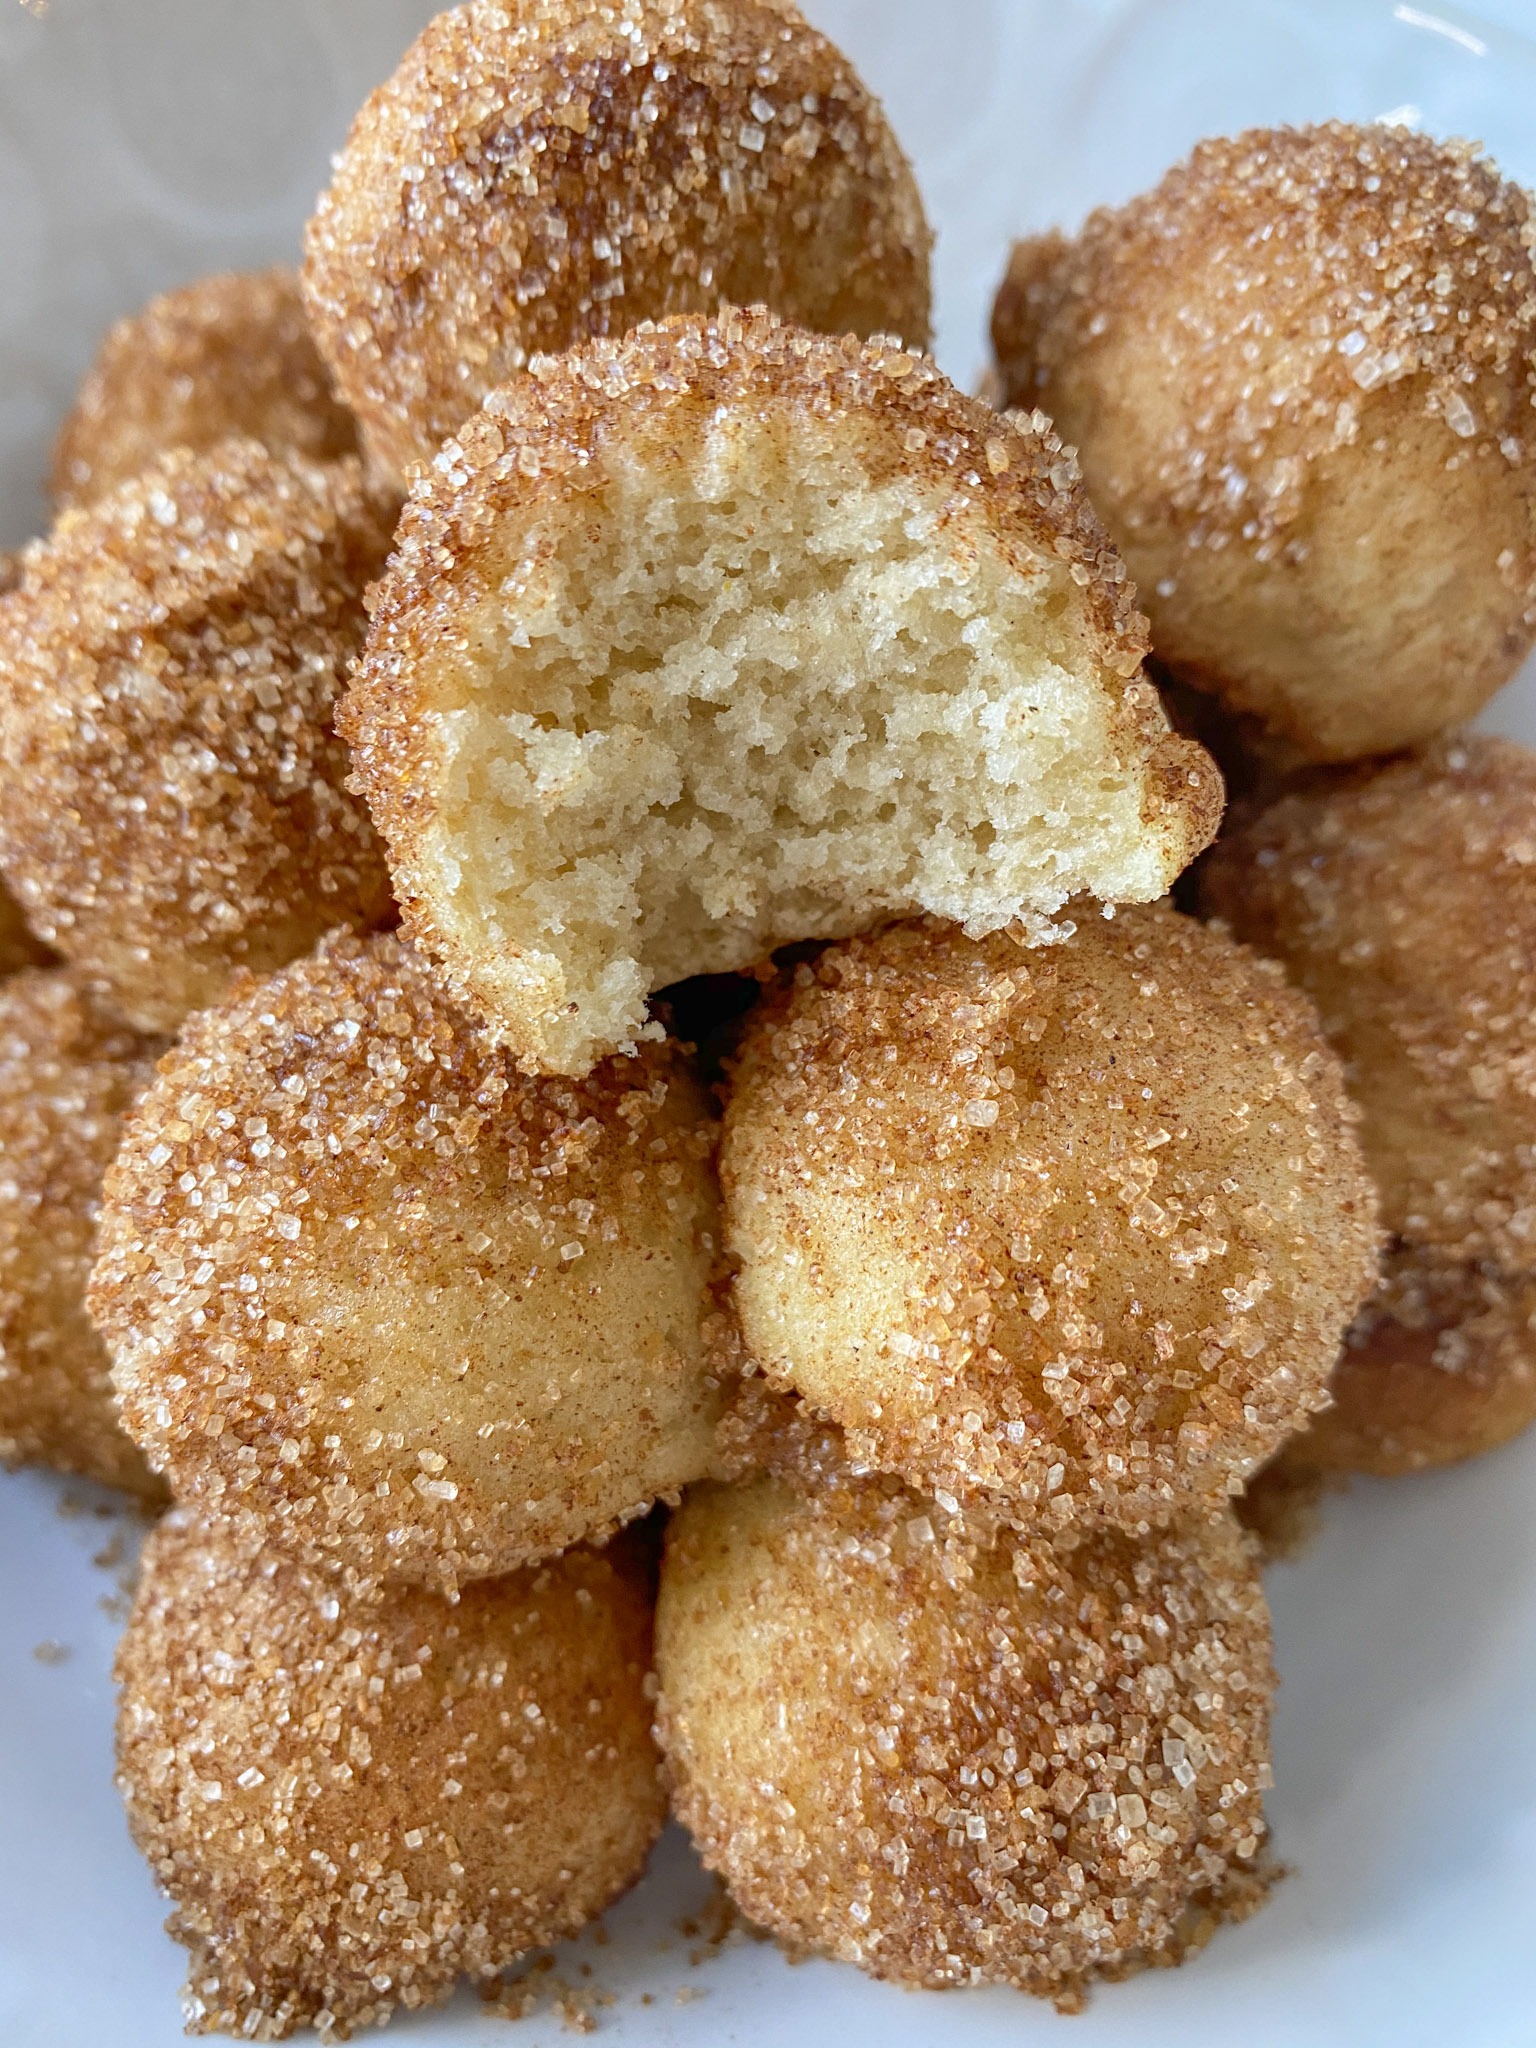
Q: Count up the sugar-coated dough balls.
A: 11